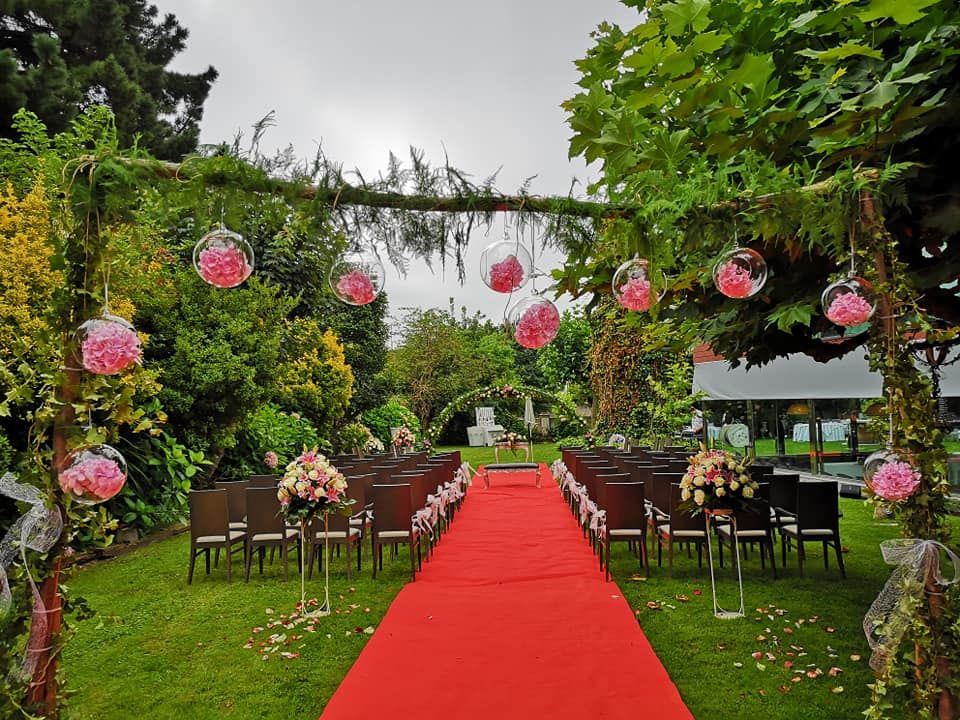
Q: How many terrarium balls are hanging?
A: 10